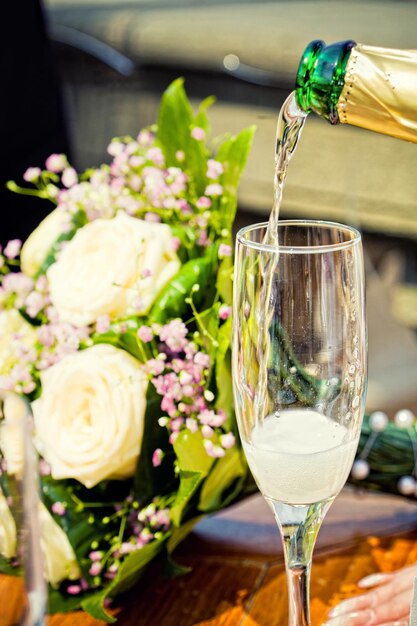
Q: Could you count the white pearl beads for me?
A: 4